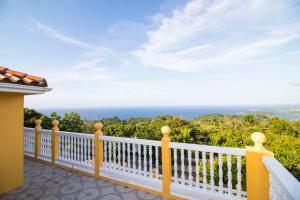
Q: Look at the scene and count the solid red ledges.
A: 0